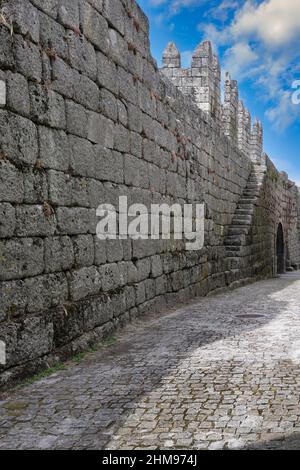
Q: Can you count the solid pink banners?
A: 0